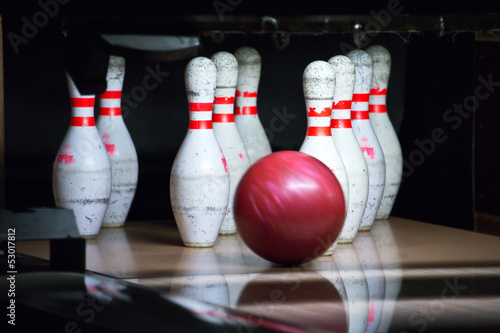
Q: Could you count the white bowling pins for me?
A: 9